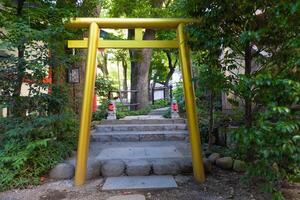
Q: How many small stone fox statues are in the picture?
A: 2